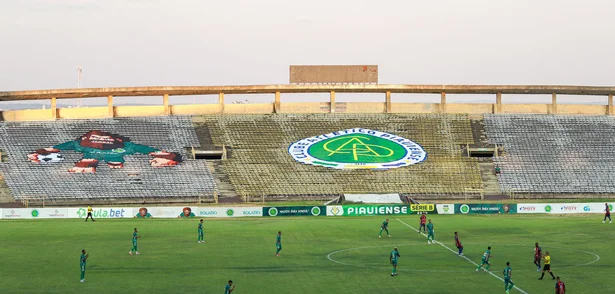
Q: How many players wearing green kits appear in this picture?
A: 10